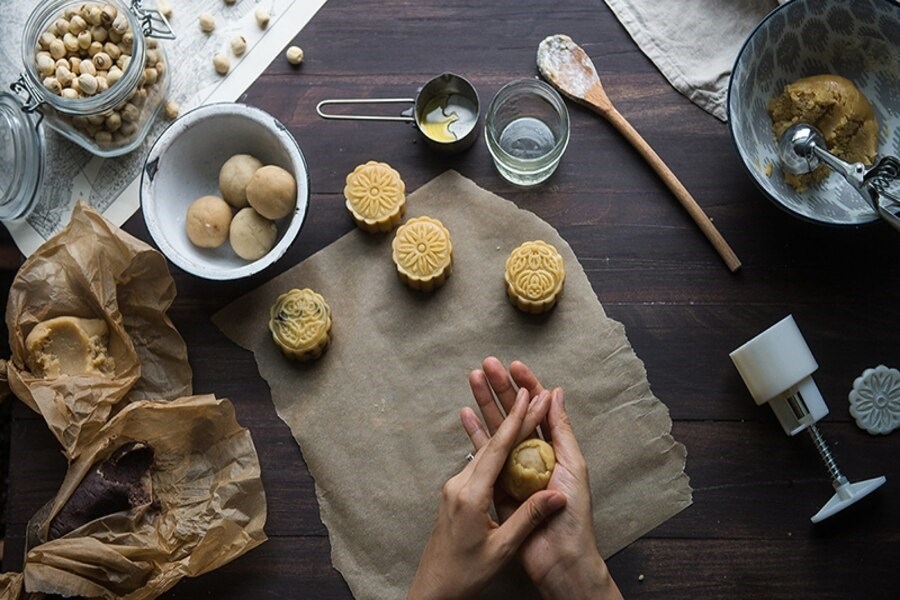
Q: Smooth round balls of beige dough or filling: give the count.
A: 4